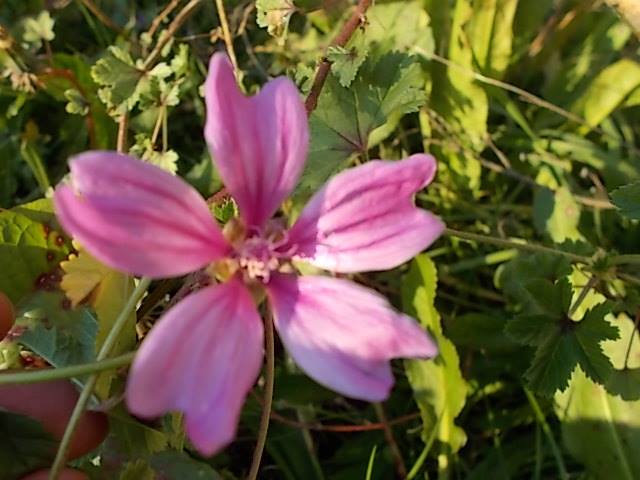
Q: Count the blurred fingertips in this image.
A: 3